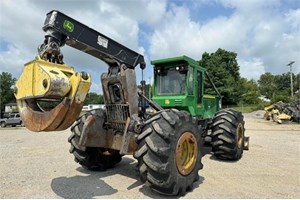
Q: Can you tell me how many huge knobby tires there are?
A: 3